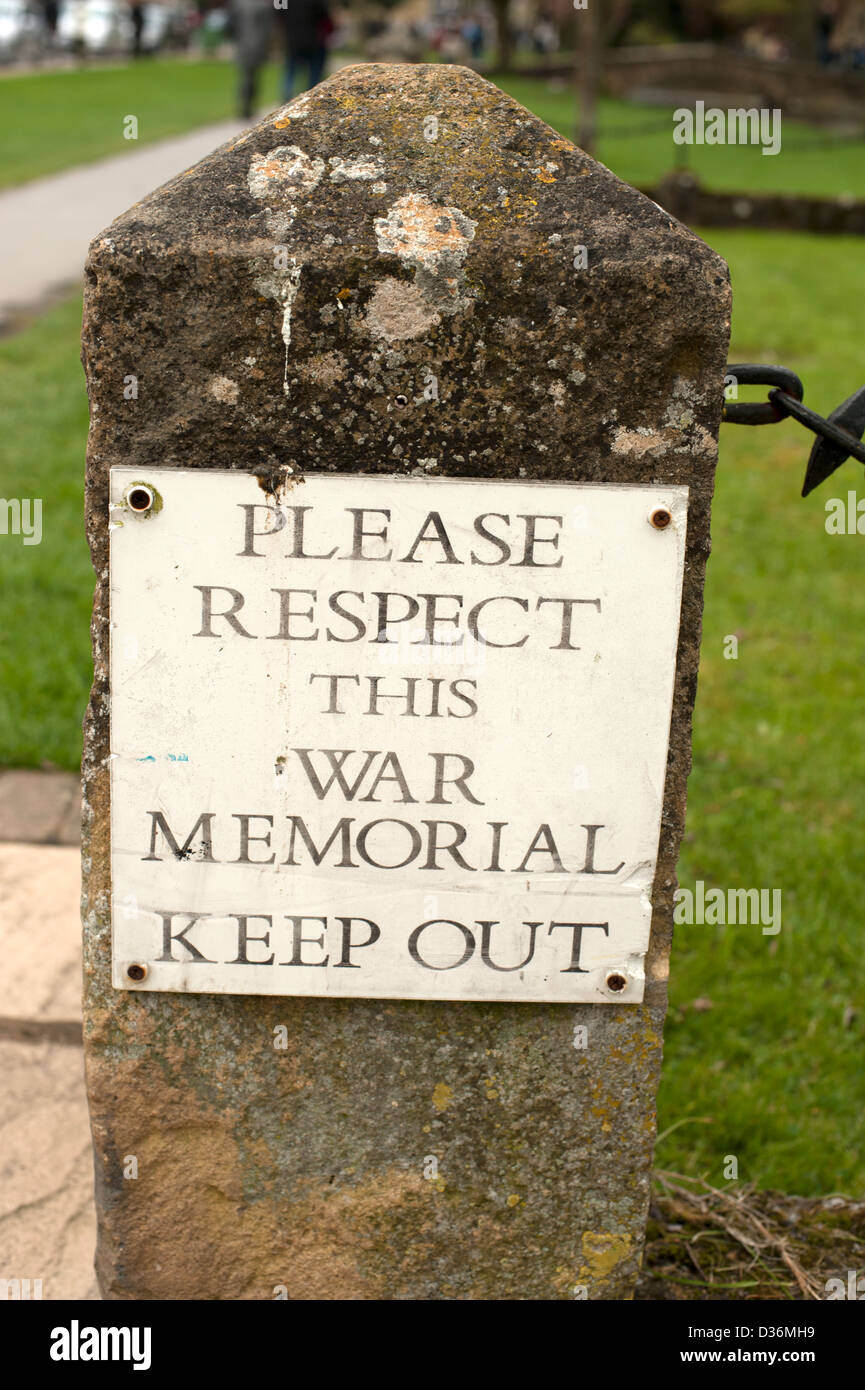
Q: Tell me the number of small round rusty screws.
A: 4